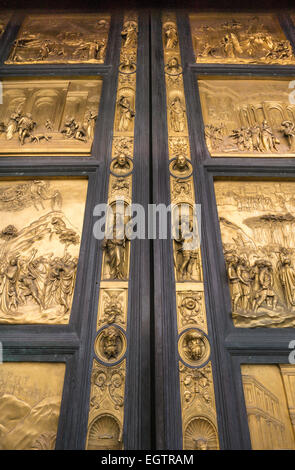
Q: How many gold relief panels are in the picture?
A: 8